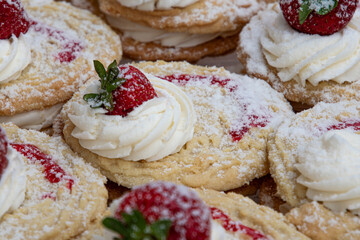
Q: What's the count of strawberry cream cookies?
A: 7